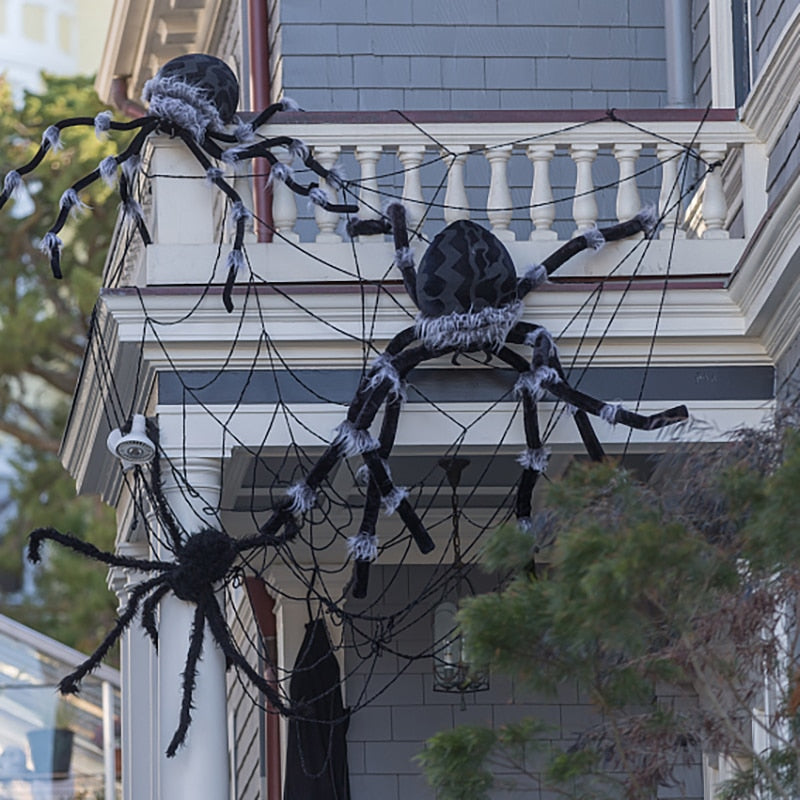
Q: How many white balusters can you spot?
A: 12